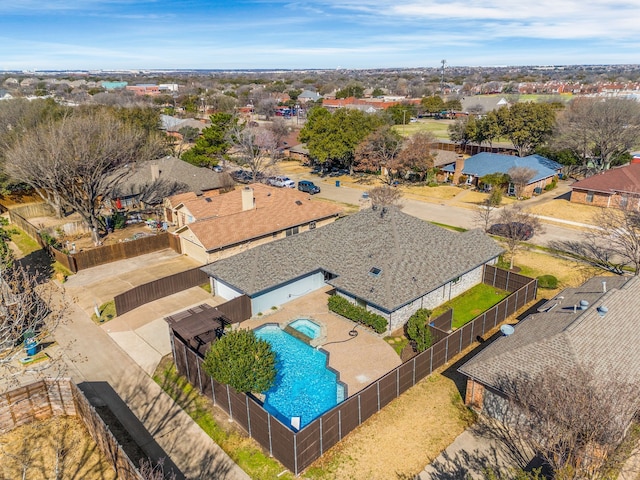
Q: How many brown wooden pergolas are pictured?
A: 1